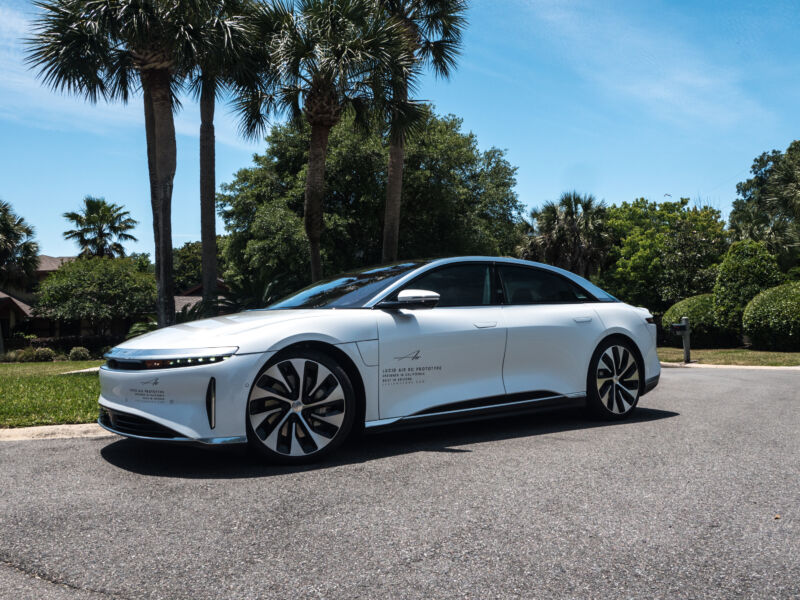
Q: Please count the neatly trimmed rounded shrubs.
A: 3